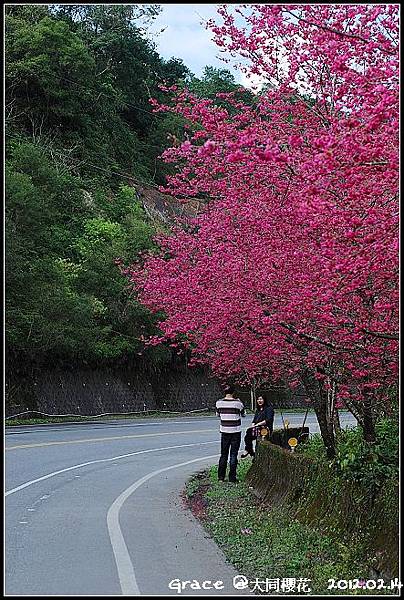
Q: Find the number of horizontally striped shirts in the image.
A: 1